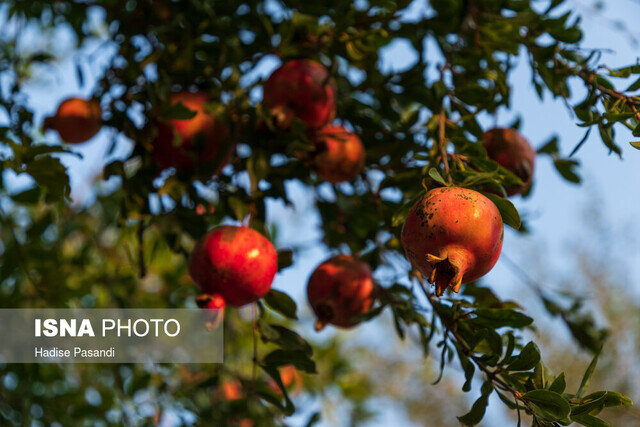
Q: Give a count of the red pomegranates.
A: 8